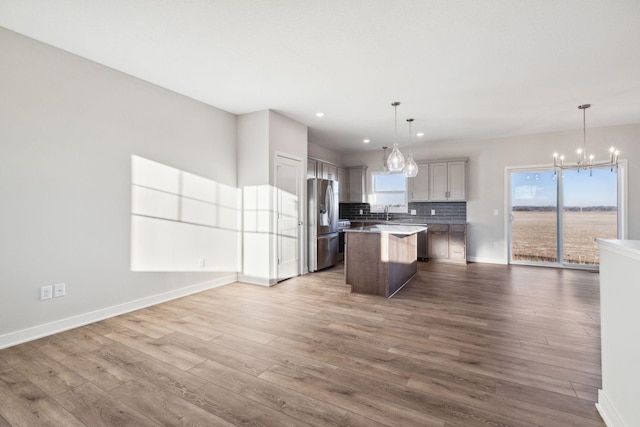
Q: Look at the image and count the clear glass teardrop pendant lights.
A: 2